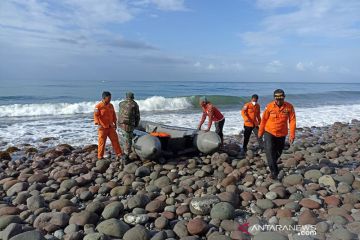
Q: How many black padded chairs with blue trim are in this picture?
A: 0